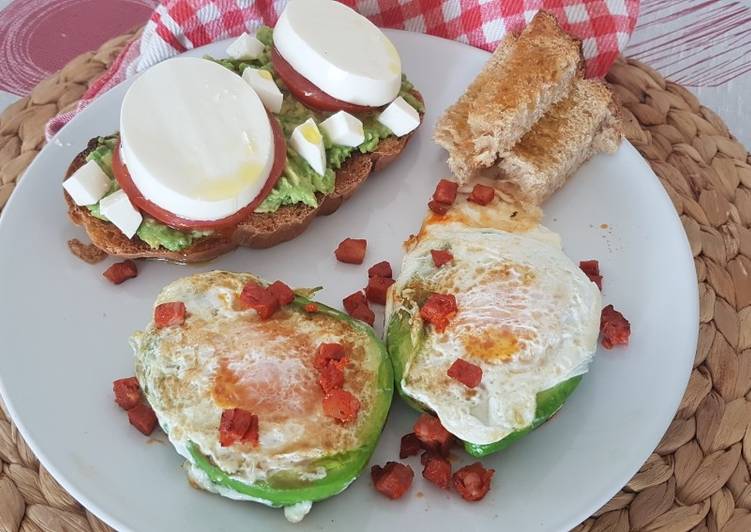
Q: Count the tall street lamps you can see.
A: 0